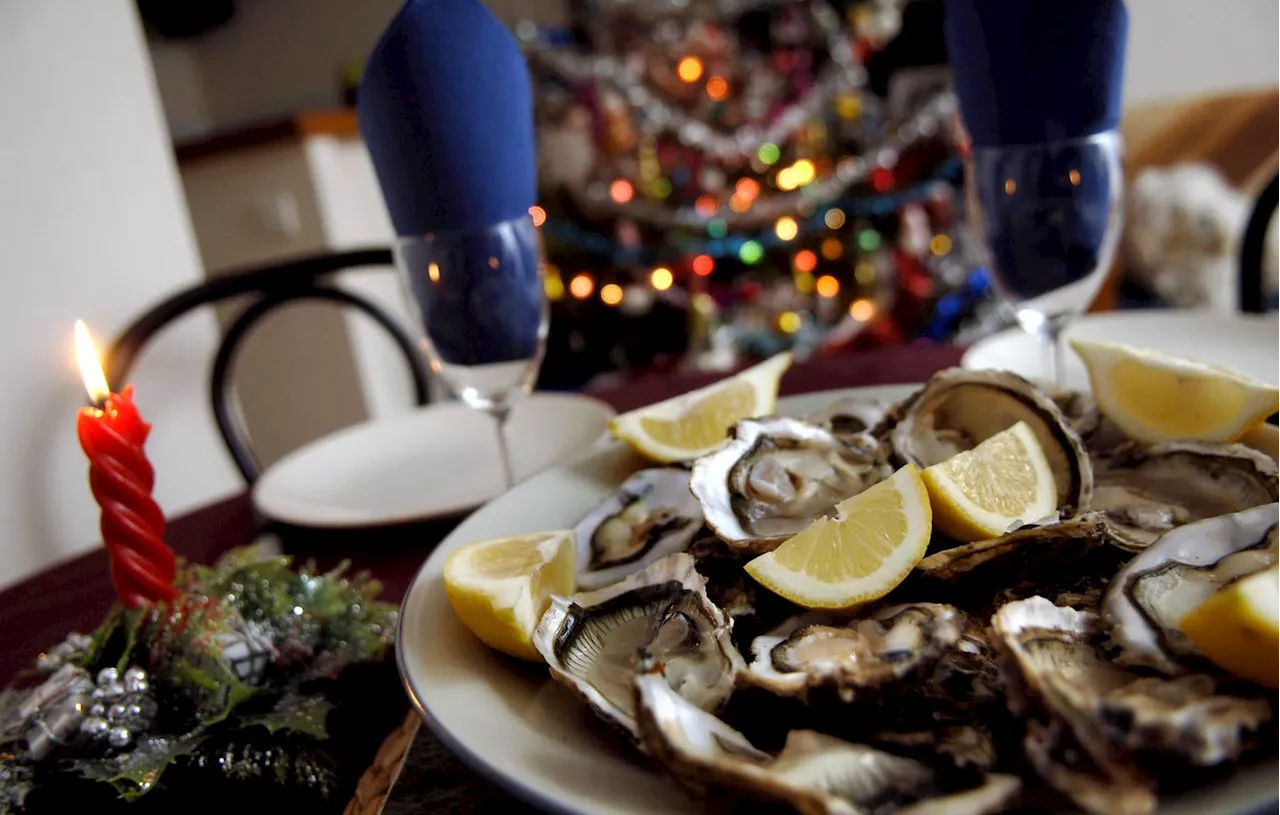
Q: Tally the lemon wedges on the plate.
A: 6